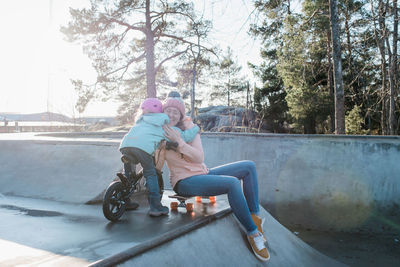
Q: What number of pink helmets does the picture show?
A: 1